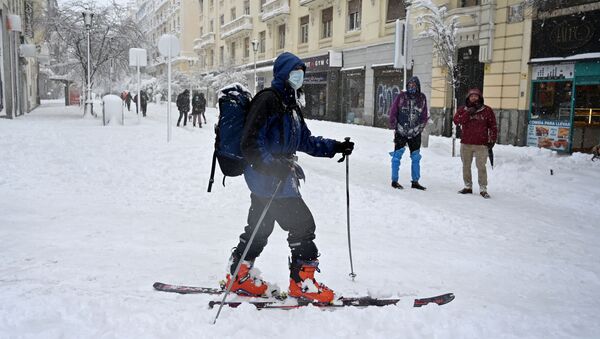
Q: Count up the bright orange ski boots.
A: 2